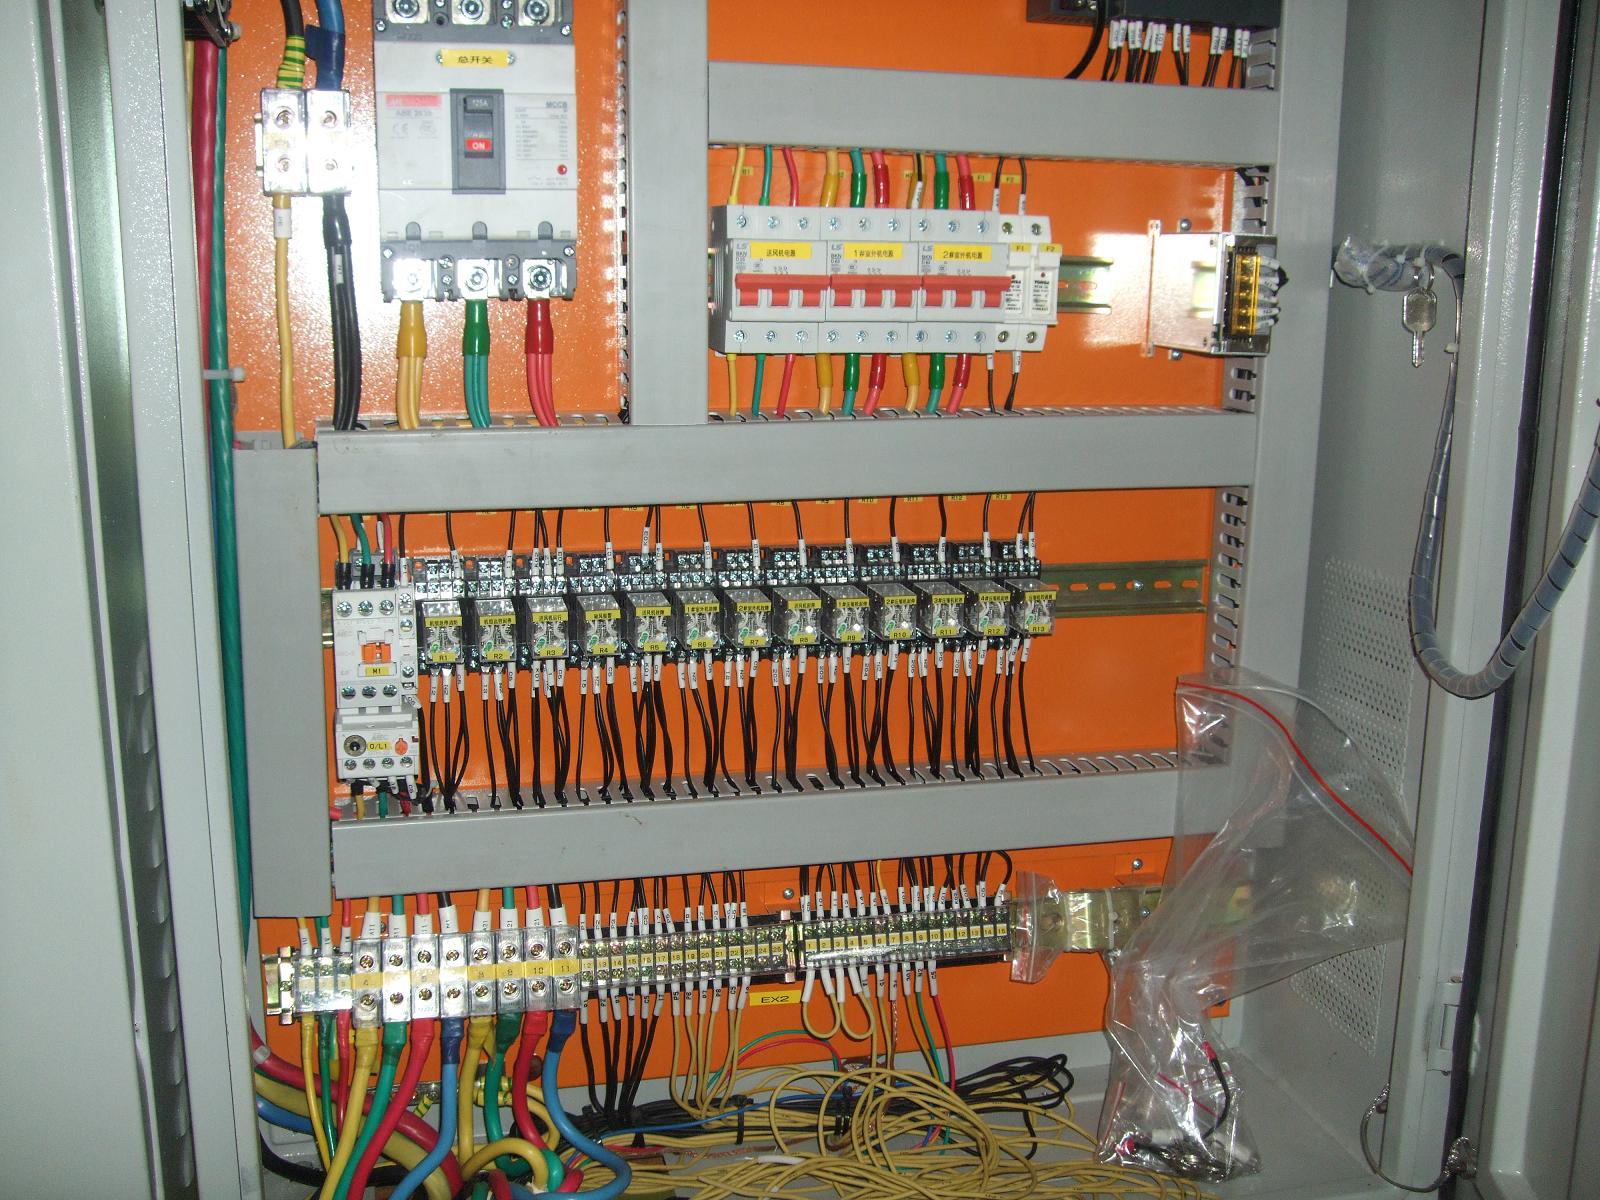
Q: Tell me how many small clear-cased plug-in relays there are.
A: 13